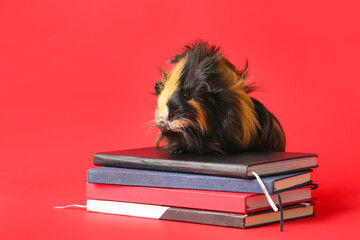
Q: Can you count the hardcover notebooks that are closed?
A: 4